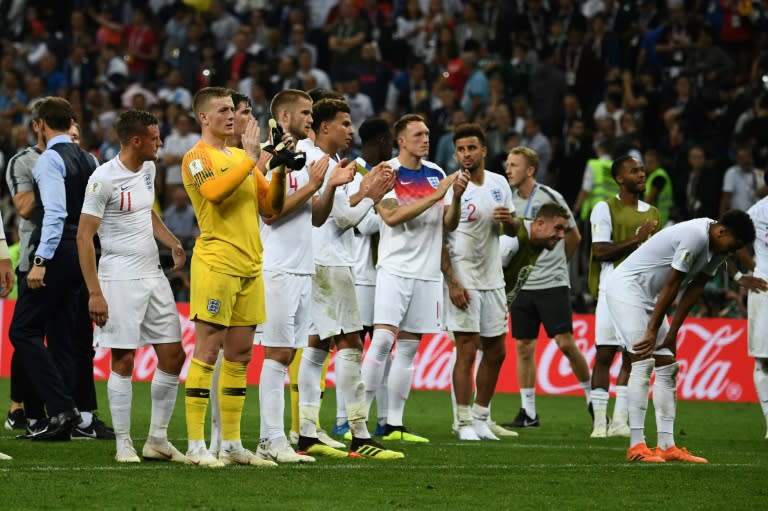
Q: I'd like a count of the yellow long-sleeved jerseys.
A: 1